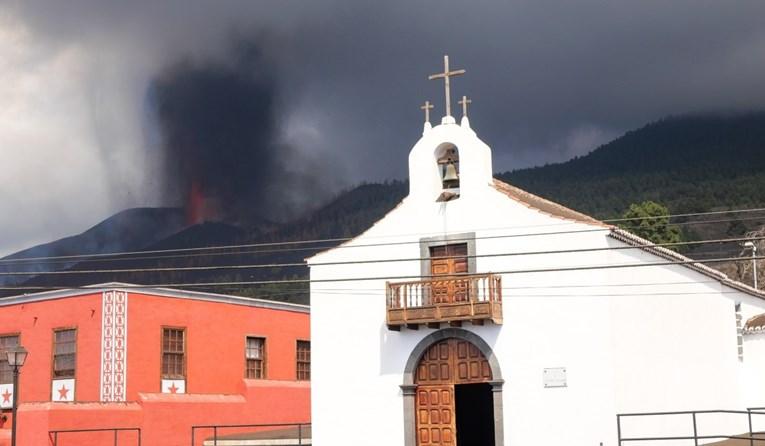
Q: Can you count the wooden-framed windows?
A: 5